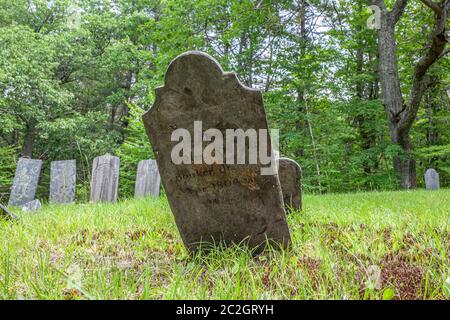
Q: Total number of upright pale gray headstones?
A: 5